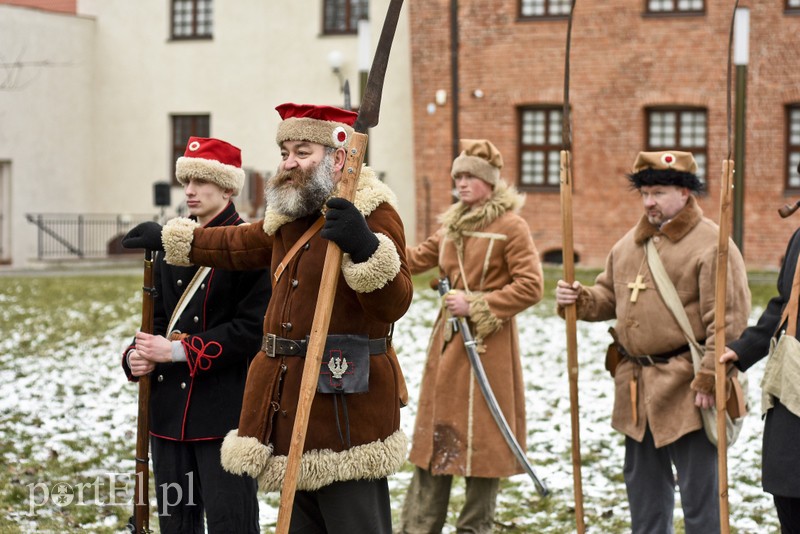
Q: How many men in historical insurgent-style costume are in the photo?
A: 5